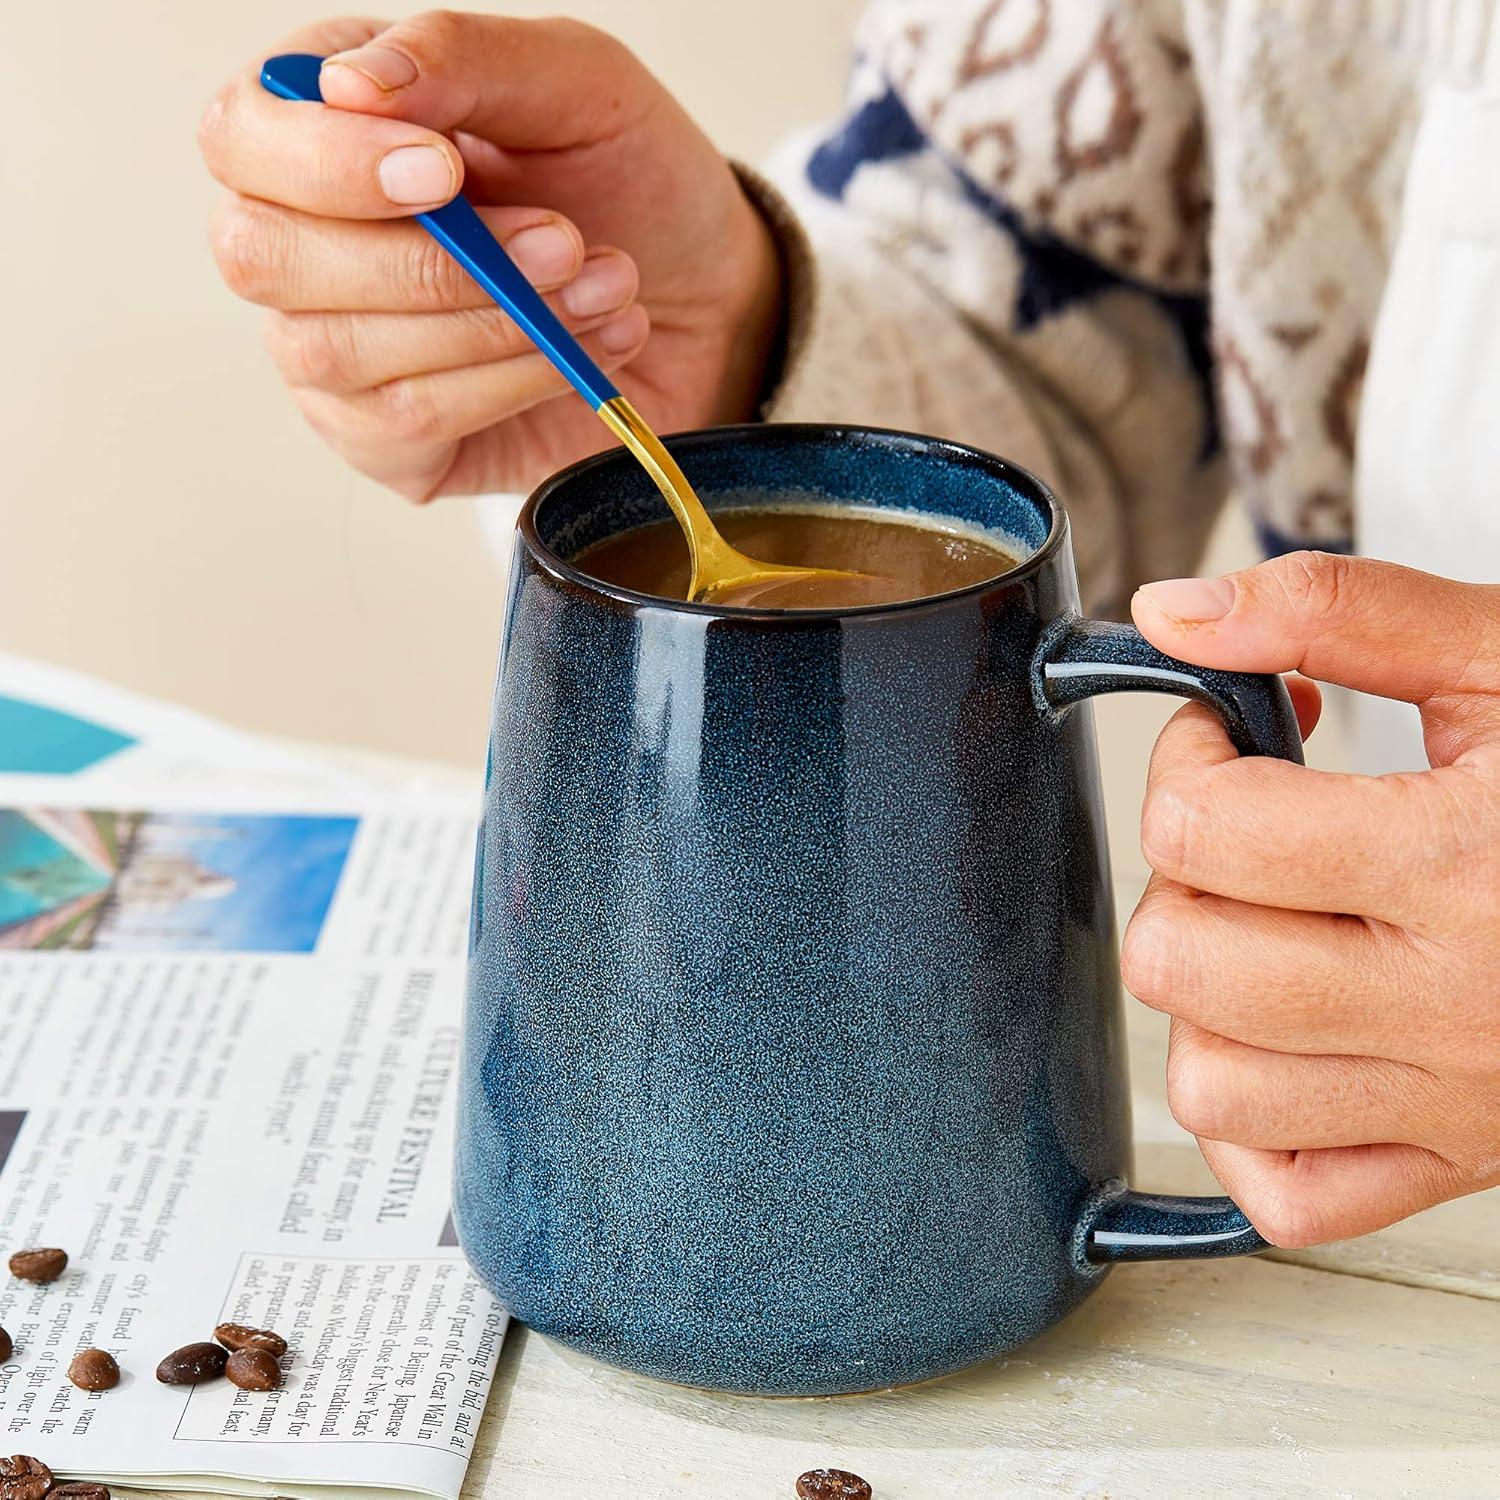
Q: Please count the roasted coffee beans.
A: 9